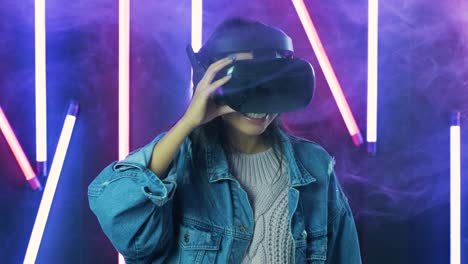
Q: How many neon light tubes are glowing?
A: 8